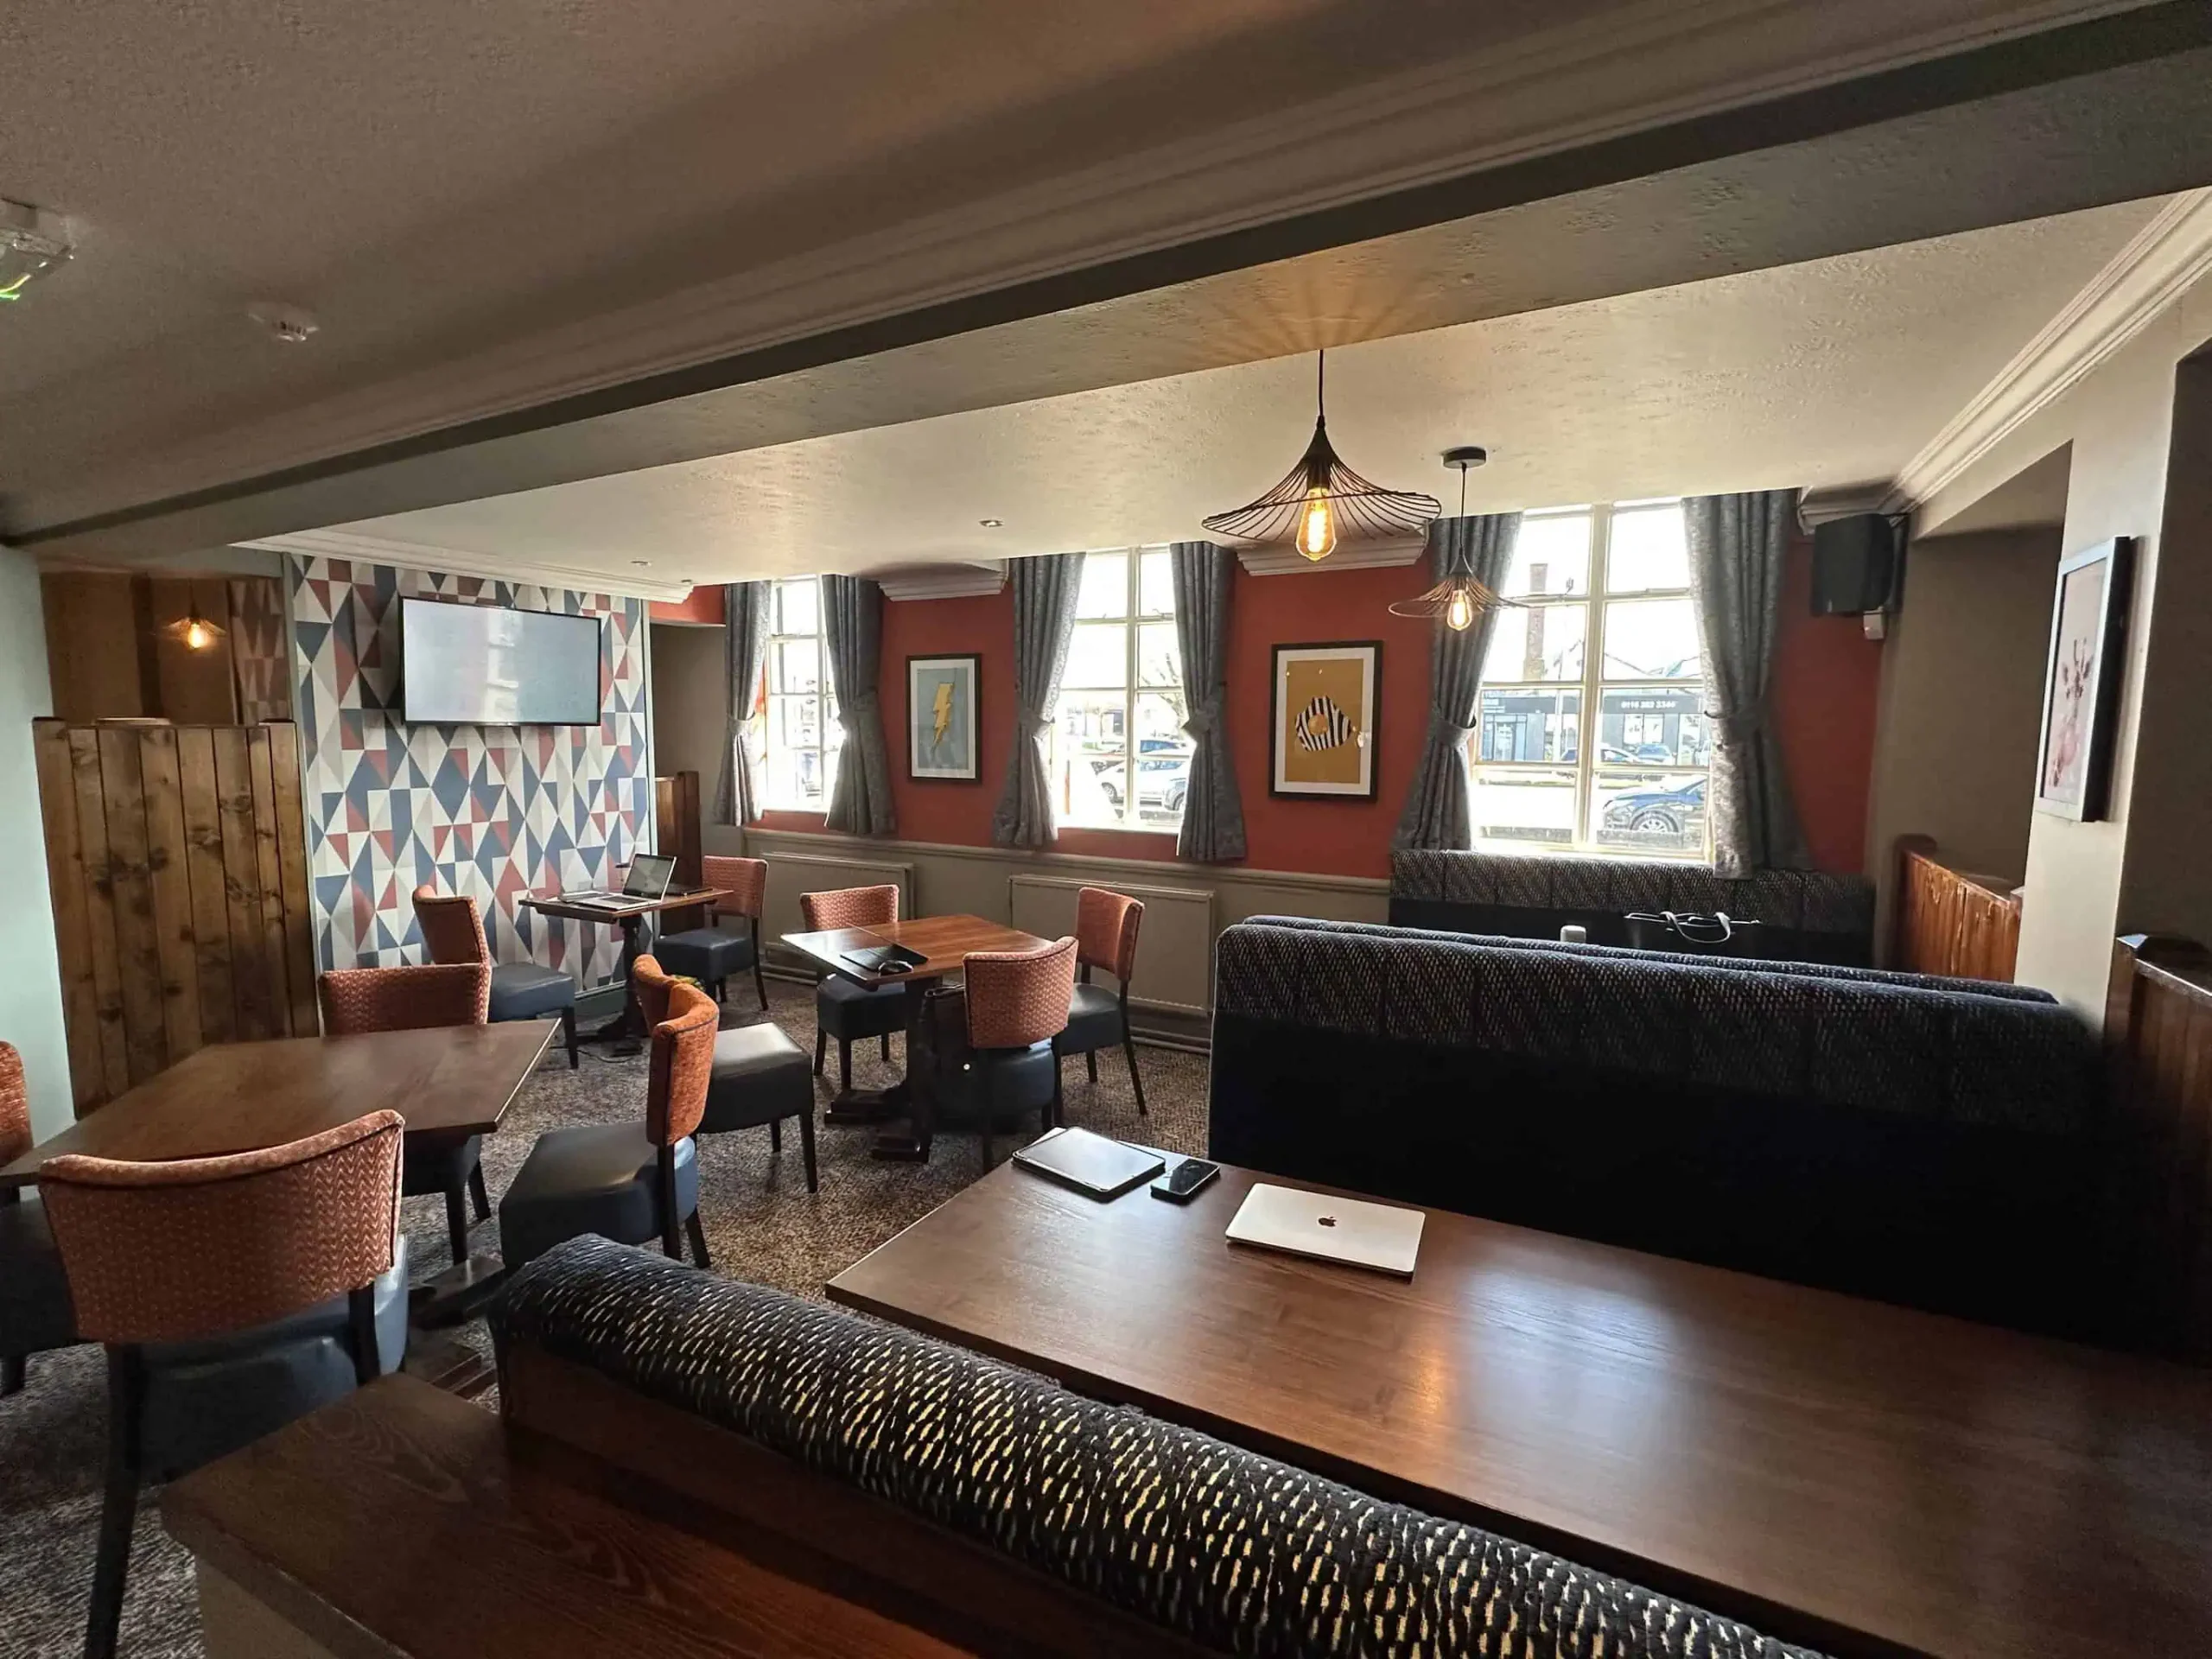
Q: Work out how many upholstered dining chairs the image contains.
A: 10